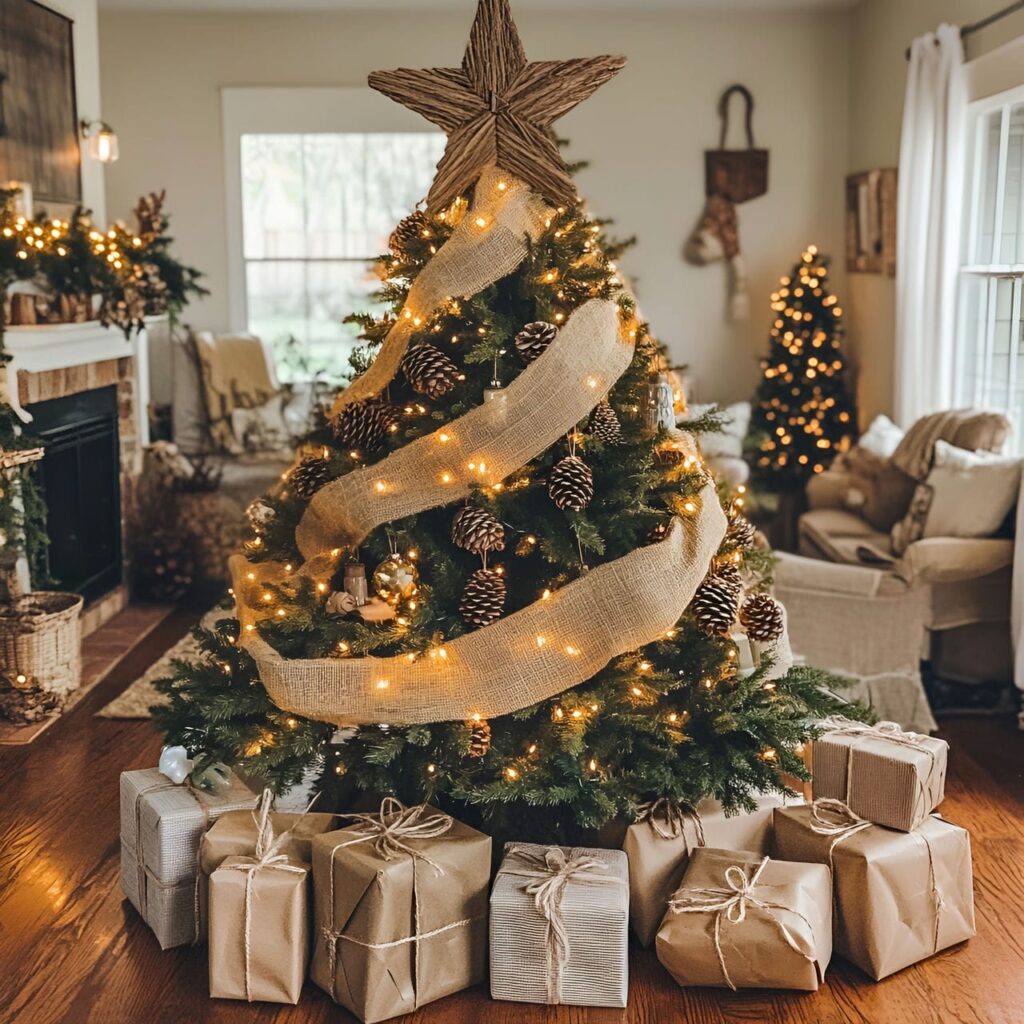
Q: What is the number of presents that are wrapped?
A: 9